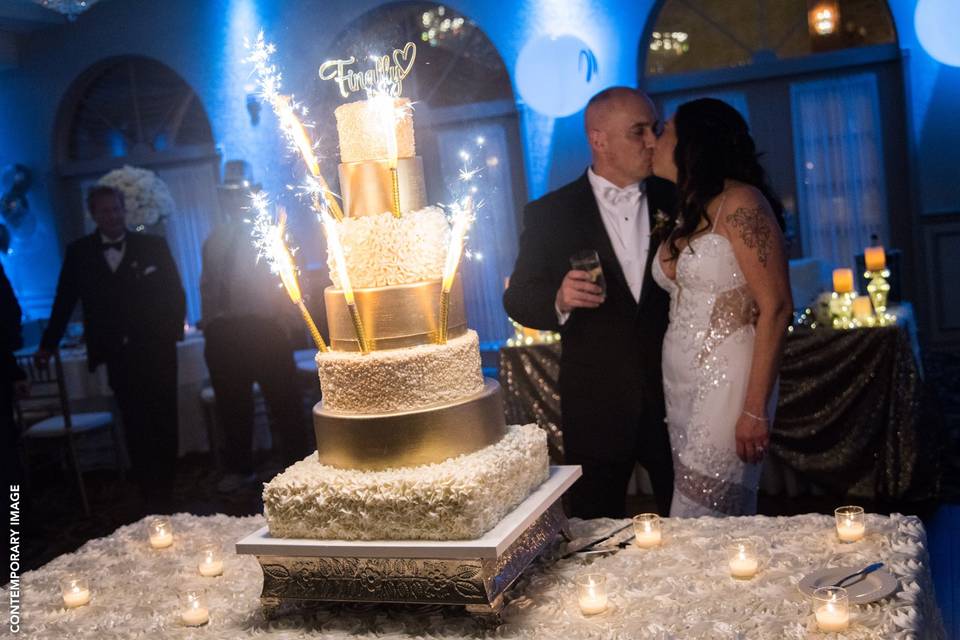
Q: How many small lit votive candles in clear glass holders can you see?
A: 9